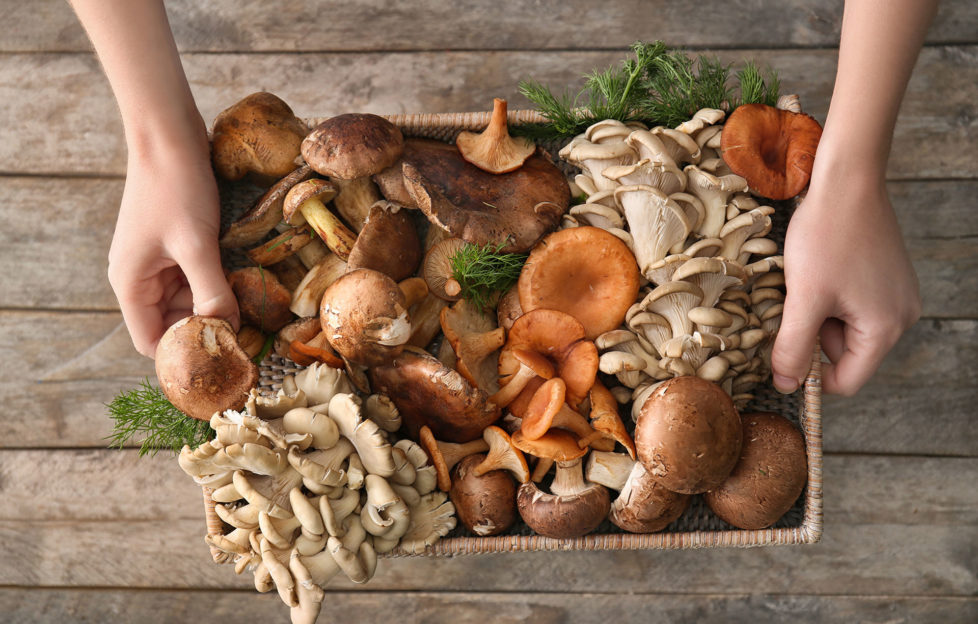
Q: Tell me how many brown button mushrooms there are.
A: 5